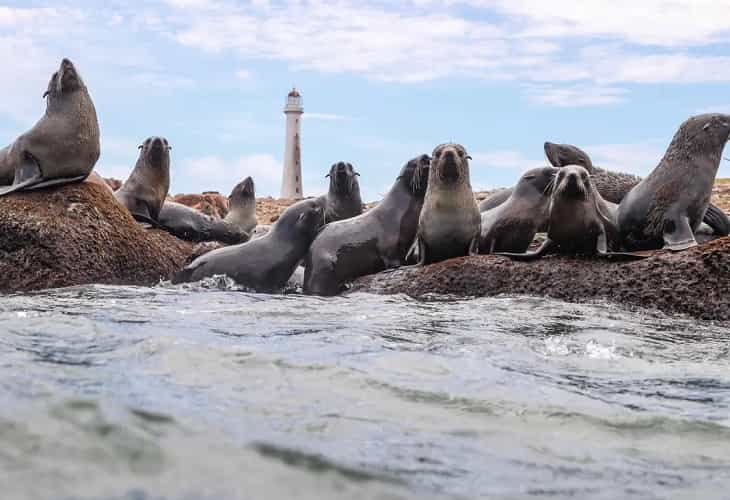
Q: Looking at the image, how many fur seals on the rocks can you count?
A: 12